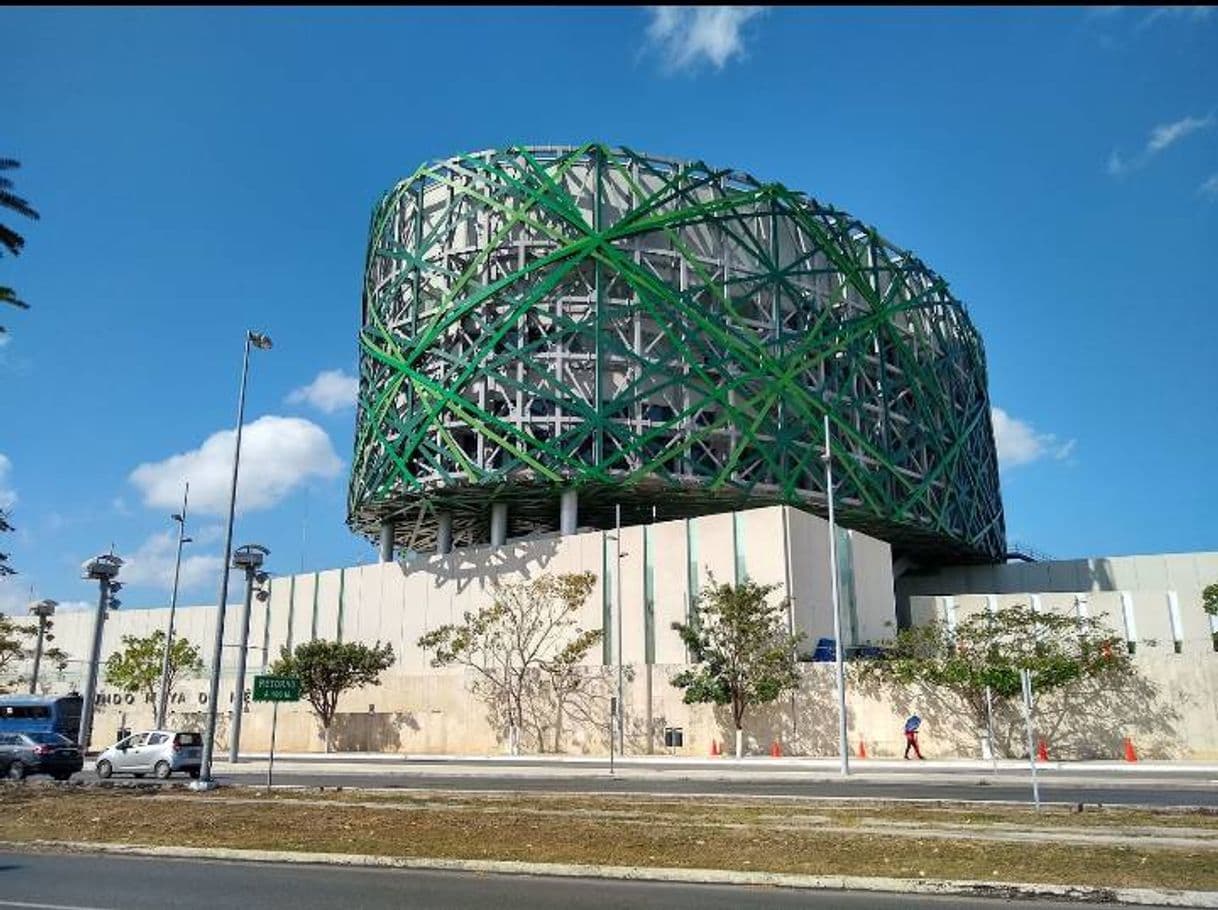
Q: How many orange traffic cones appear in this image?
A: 5